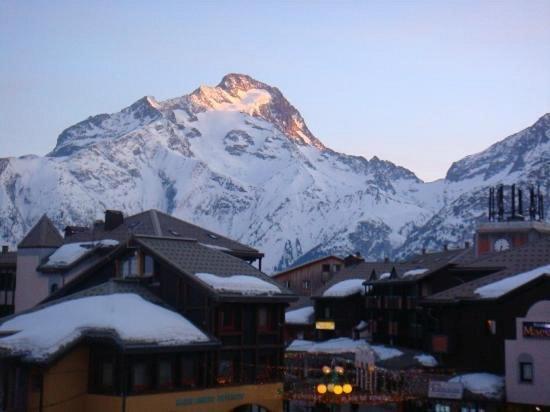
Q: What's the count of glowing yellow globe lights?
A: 3